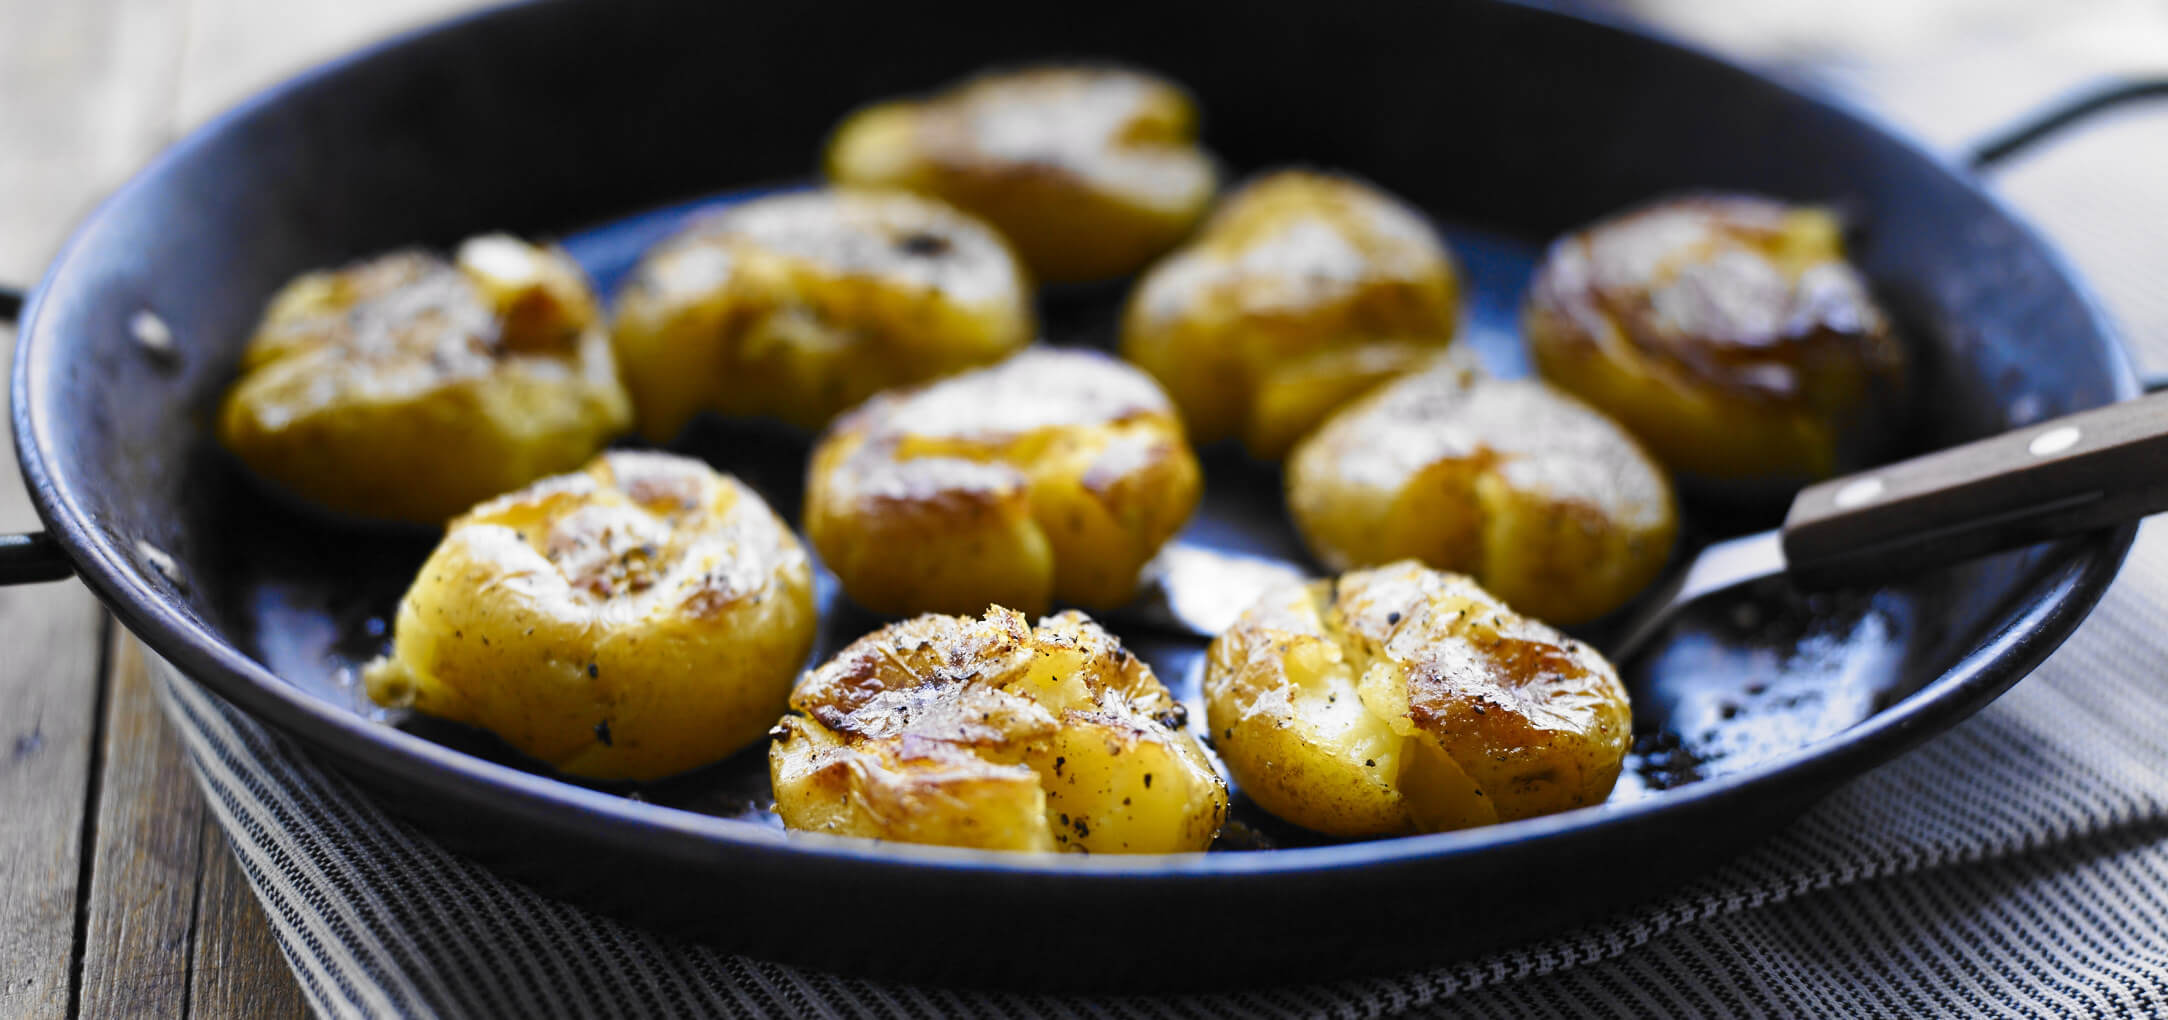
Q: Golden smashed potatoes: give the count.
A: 10